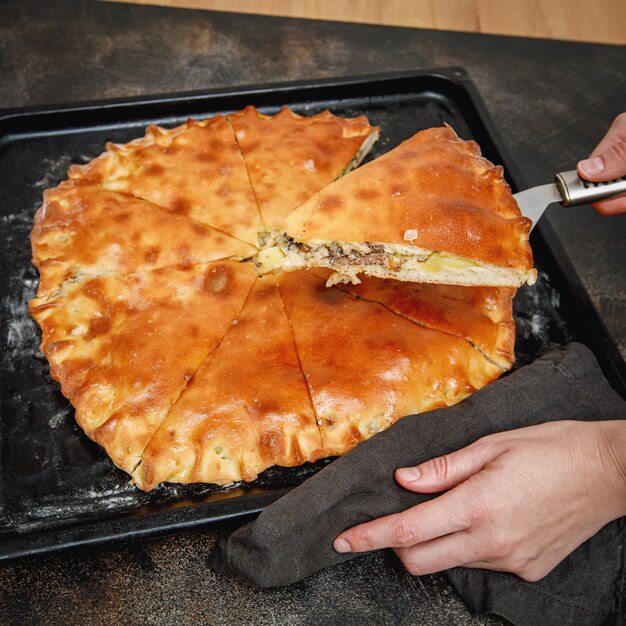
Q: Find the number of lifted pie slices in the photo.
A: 1